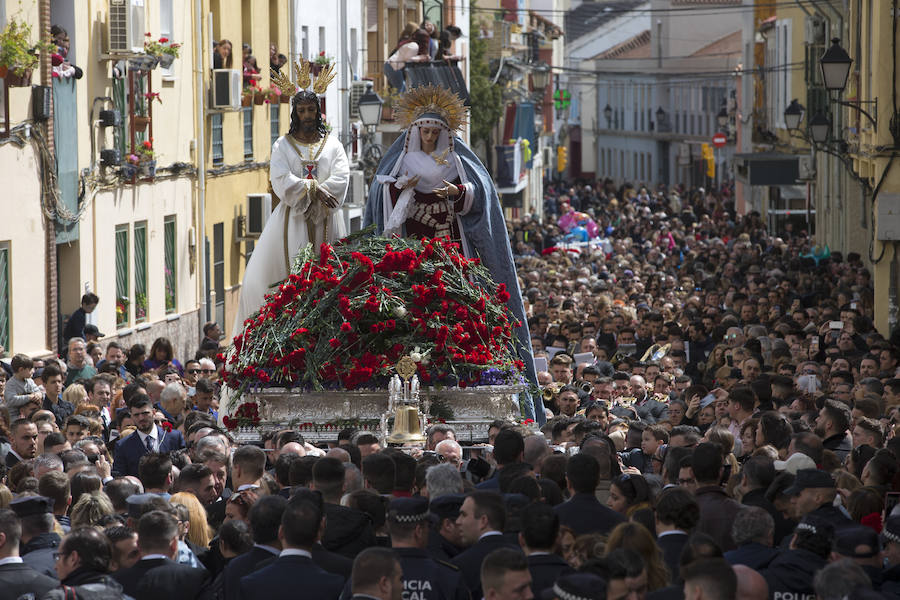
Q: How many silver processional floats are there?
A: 1